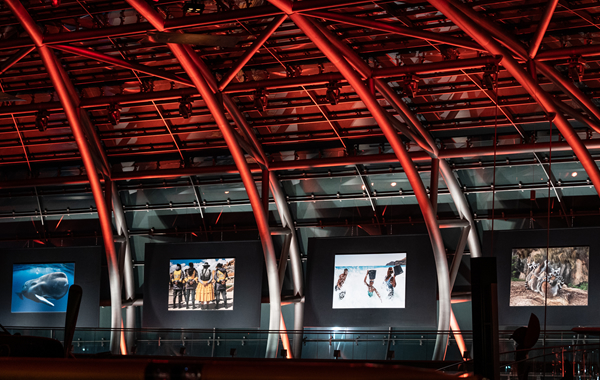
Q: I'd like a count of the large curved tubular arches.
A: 4